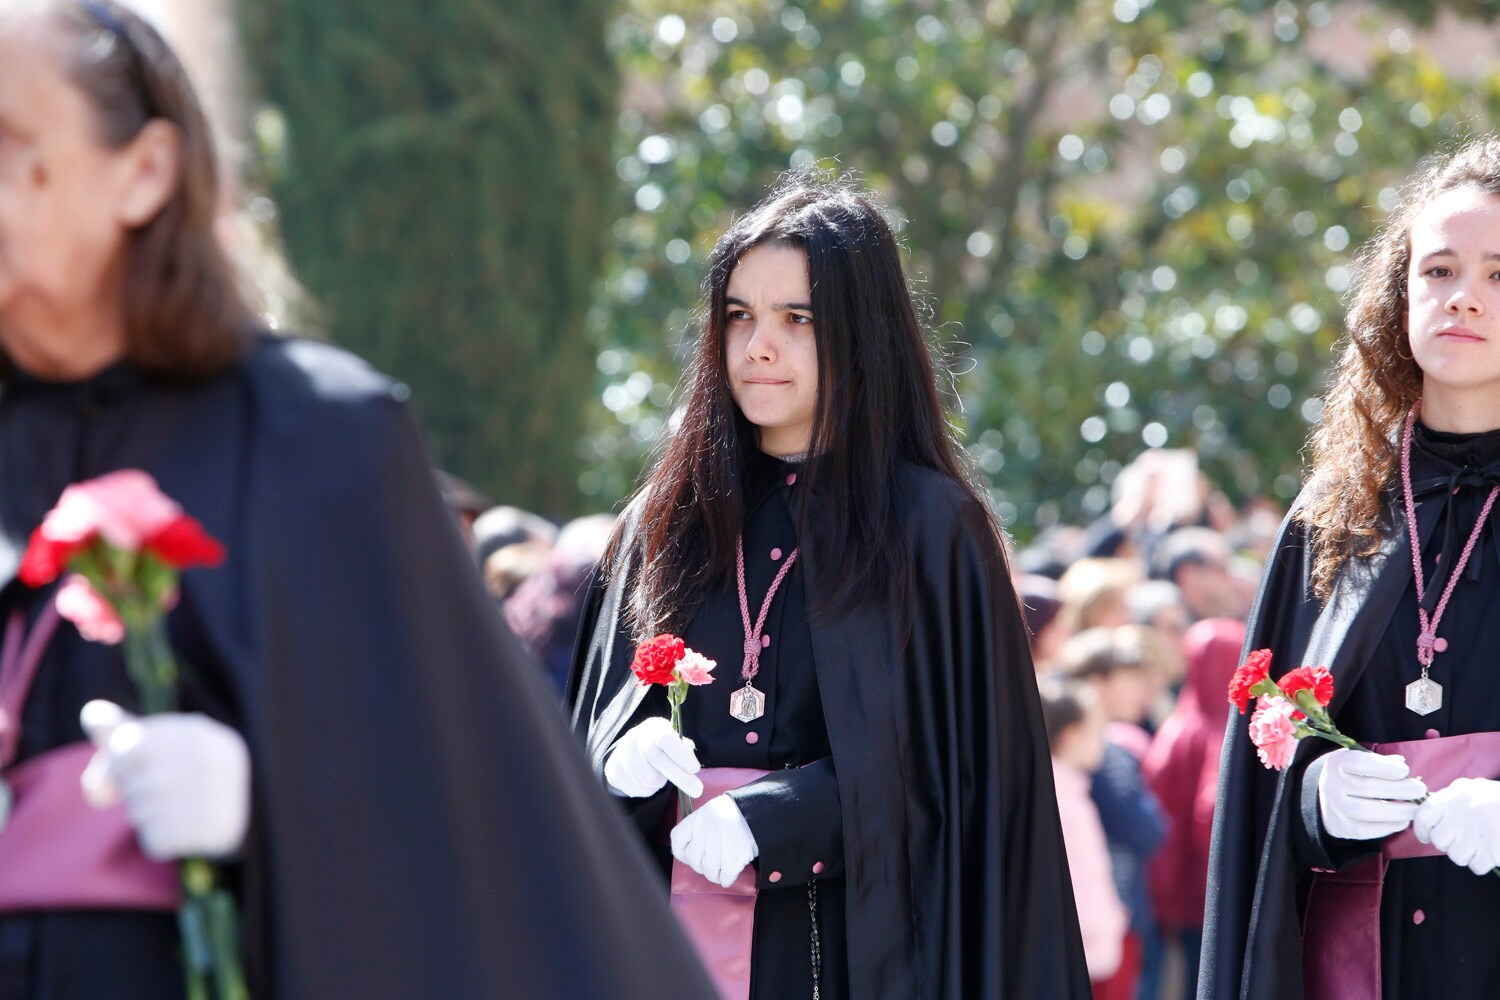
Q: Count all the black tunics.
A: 3